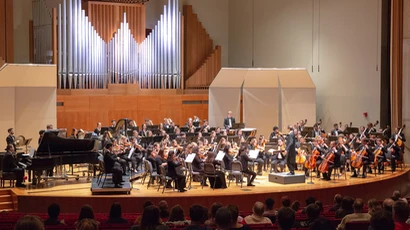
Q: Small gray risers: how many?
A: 2